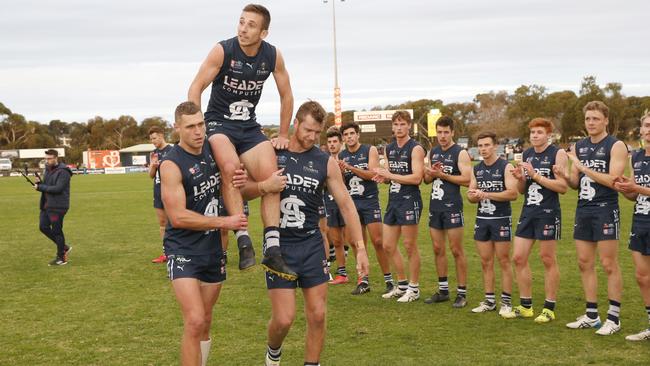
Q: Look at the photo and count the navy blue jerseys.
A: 12